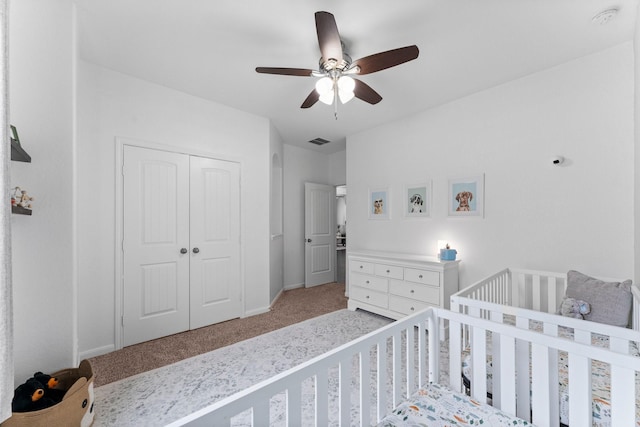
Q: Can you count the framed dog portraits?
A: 3